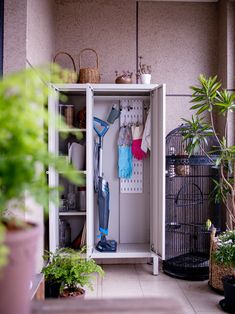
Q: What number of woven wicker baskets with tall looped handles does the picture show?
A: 2